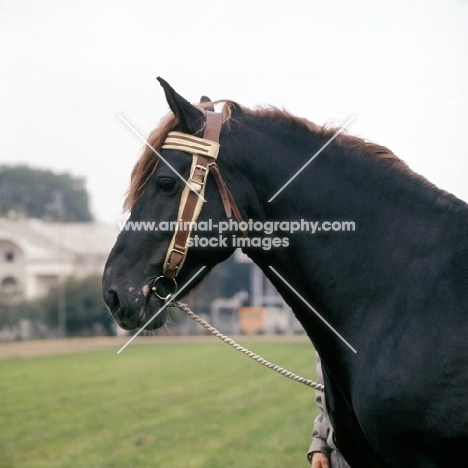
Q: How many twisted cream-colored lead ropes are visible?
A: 1